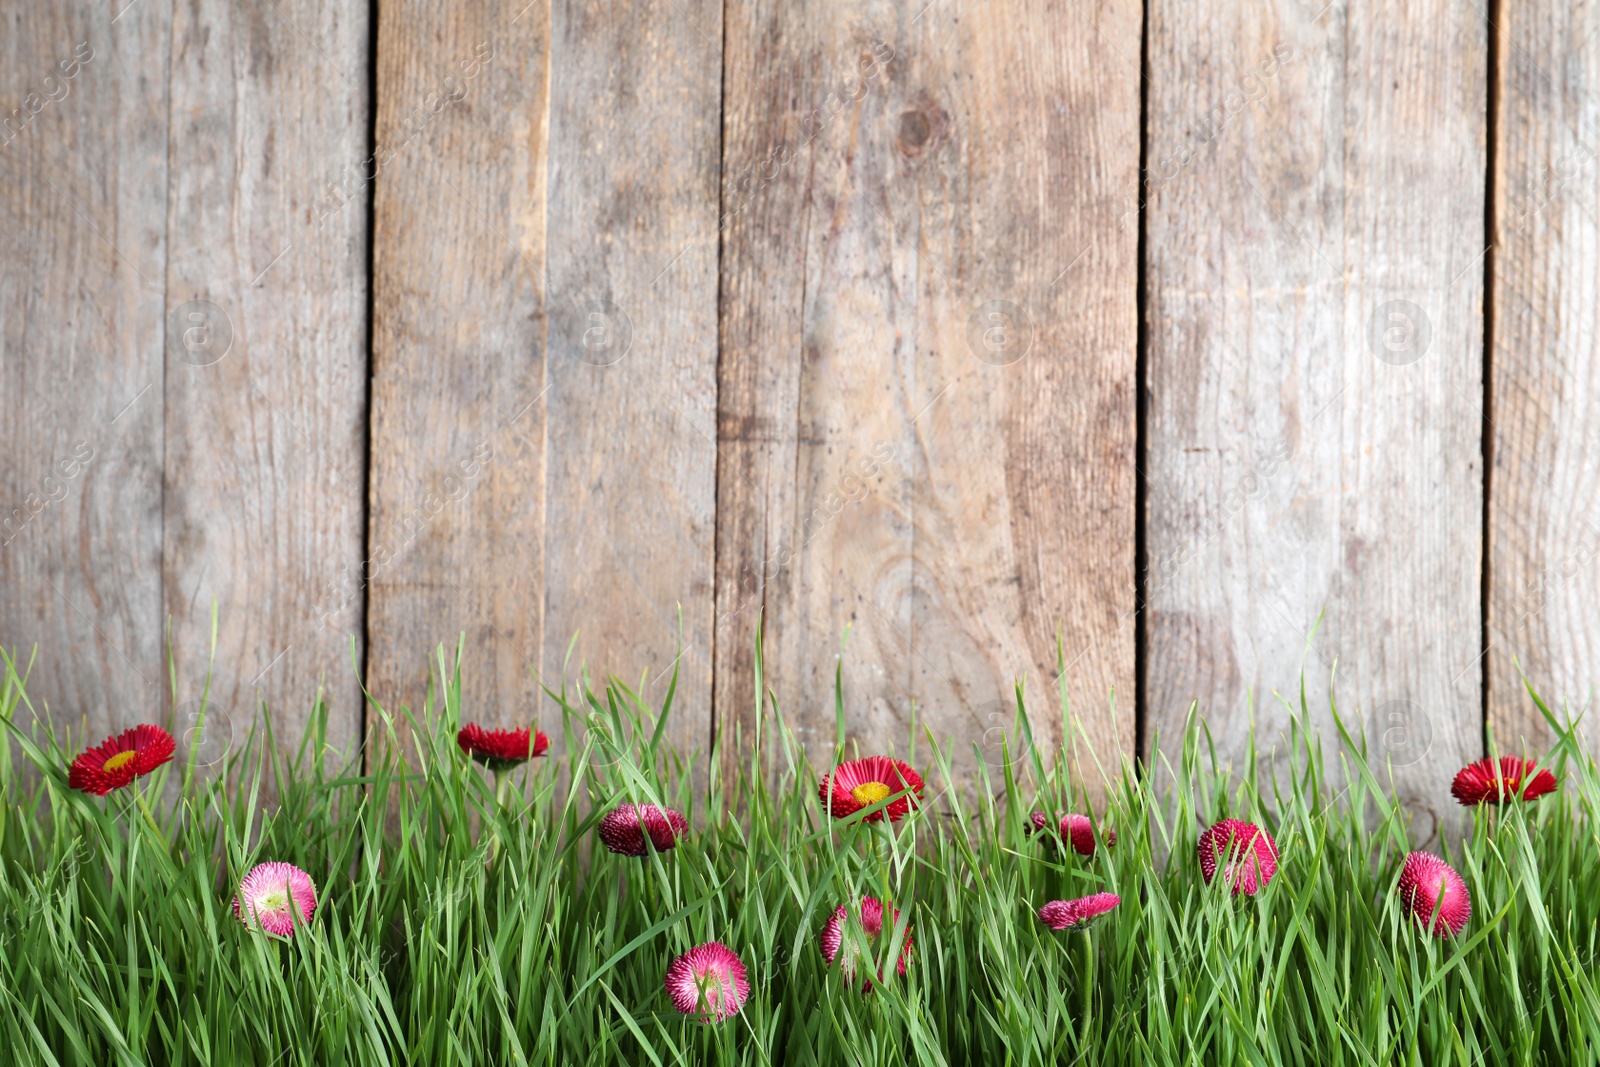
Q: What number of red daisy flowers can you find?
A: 4